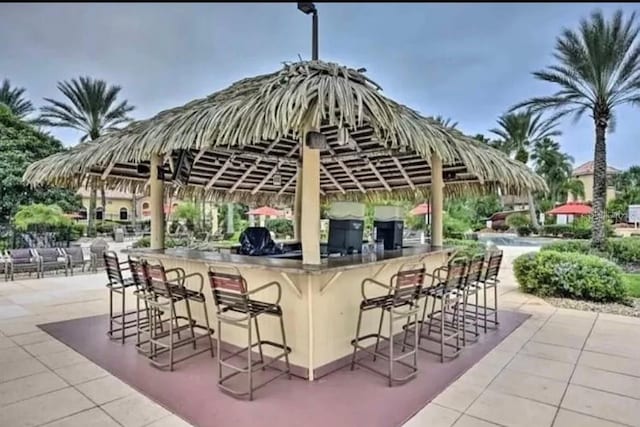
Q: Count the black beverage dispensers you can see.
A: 2